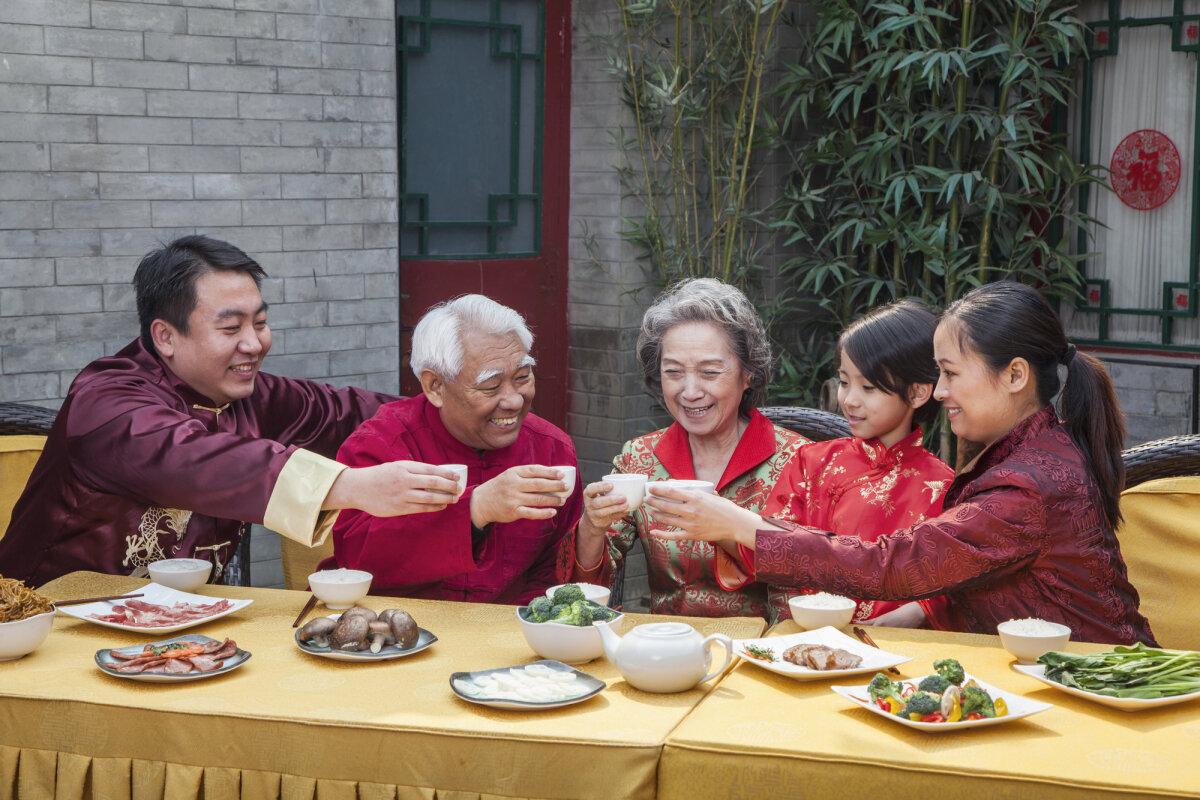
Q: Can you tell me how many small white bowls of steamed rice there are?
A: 5